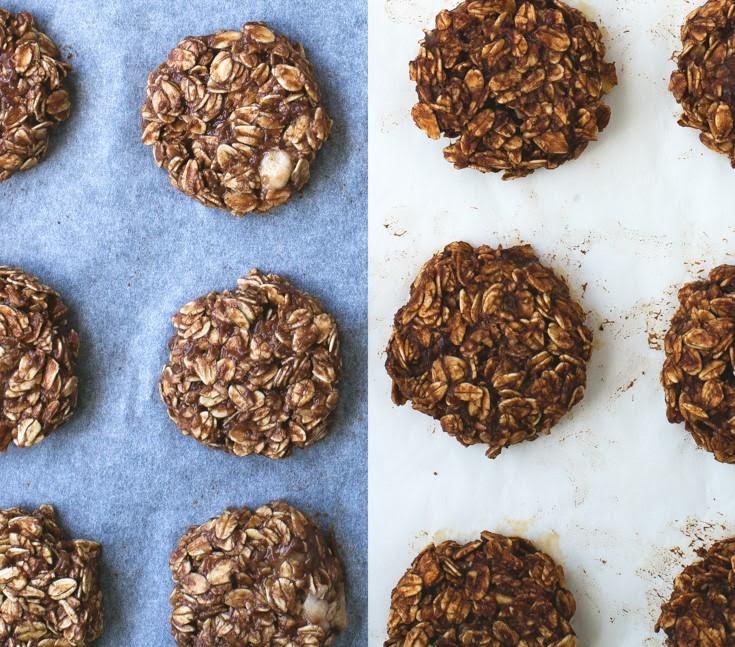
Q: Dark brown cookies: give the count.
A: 6